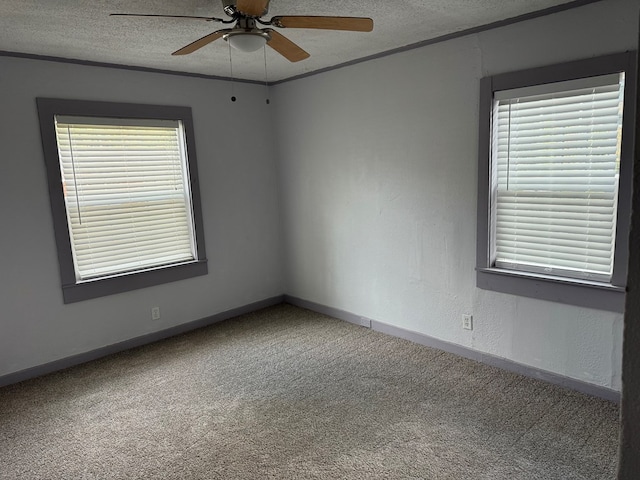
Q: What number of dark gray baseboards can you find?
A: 2